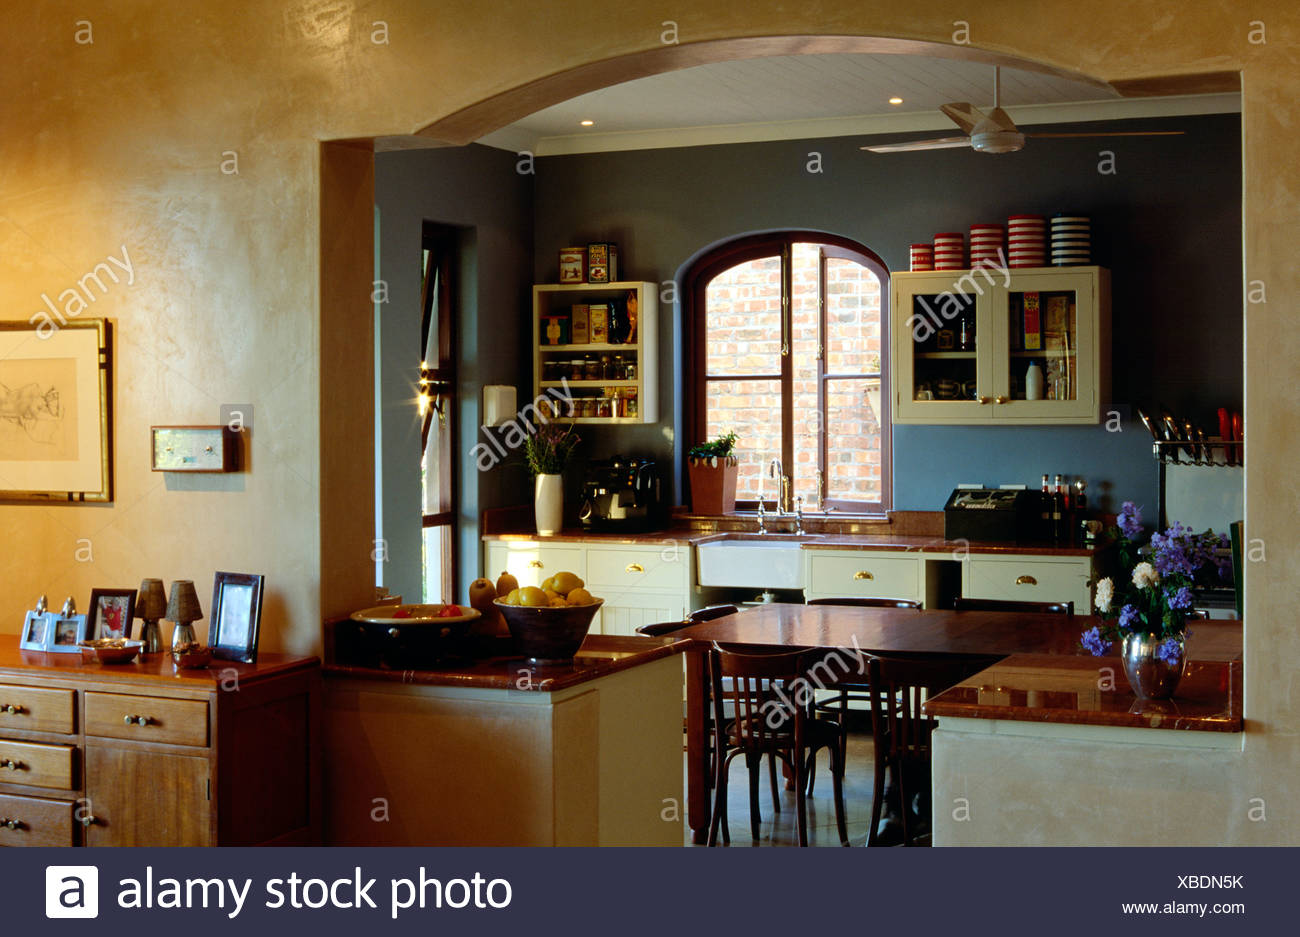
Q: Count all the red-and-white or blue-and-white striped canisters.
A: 5